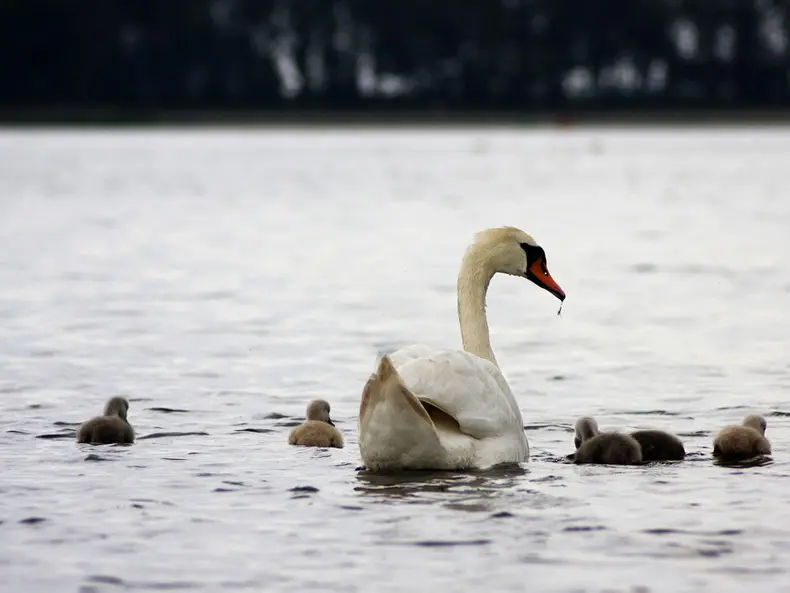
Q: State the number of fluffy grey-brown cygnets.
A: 5